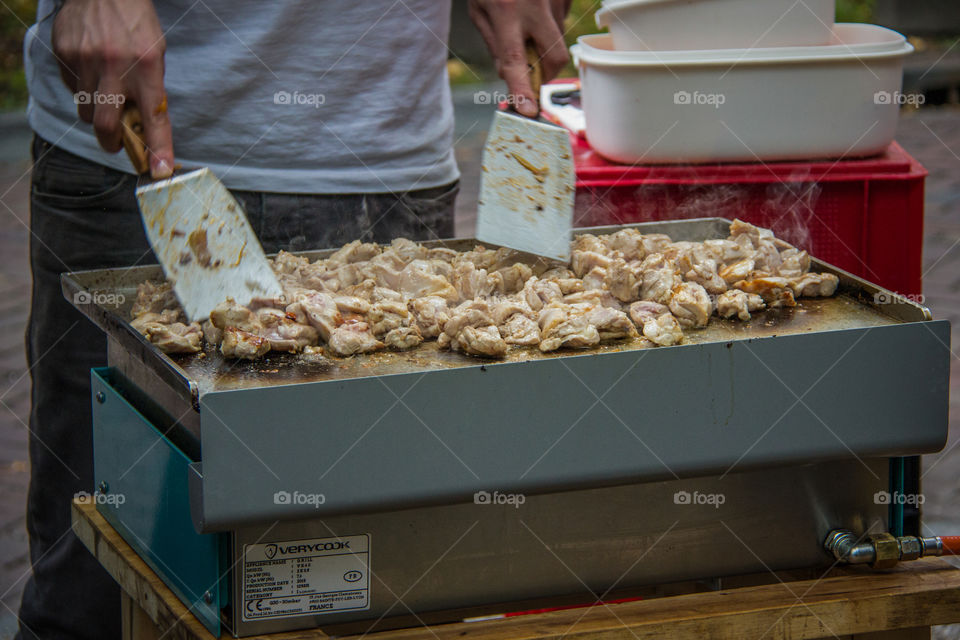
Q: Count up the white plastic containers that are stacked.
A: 2